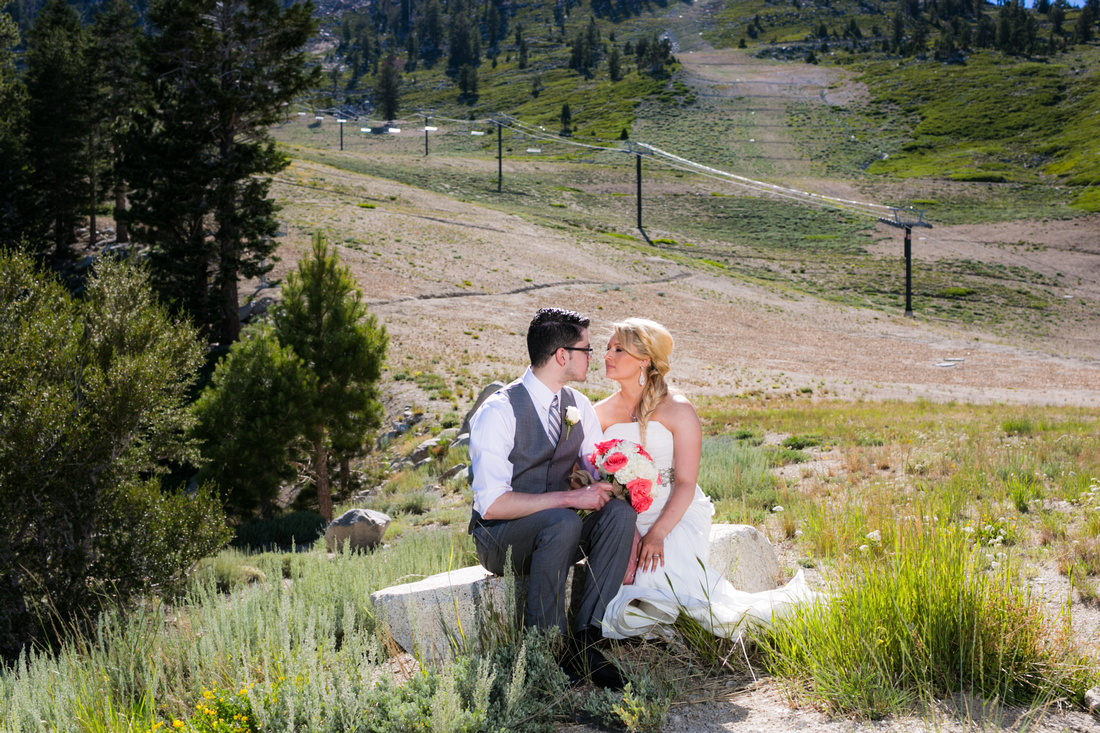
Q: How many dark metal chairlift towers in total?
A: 5